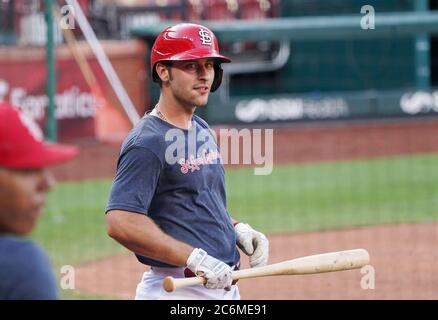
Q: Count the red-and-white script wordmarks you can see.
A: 1